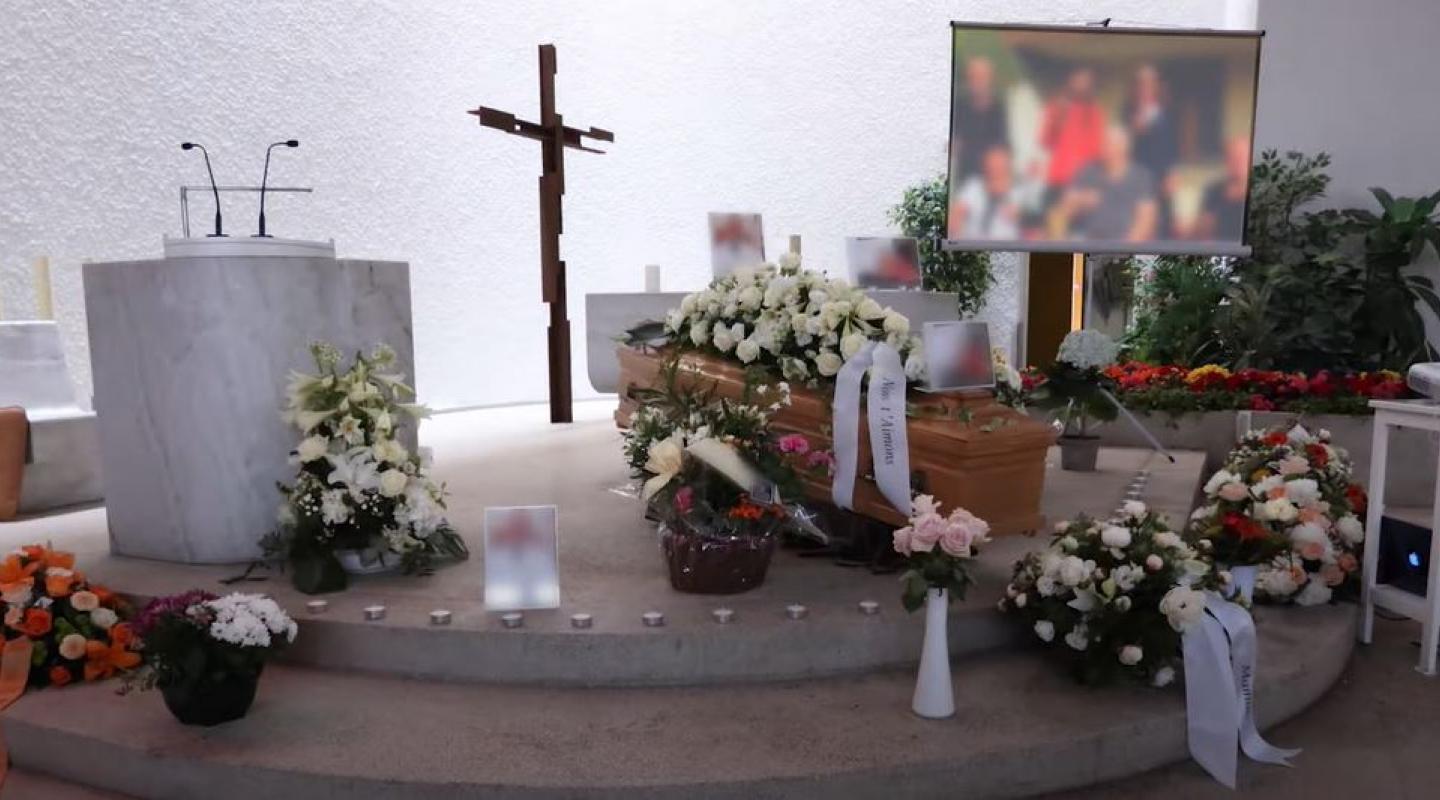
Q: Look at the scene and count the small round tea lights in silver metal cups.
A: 9